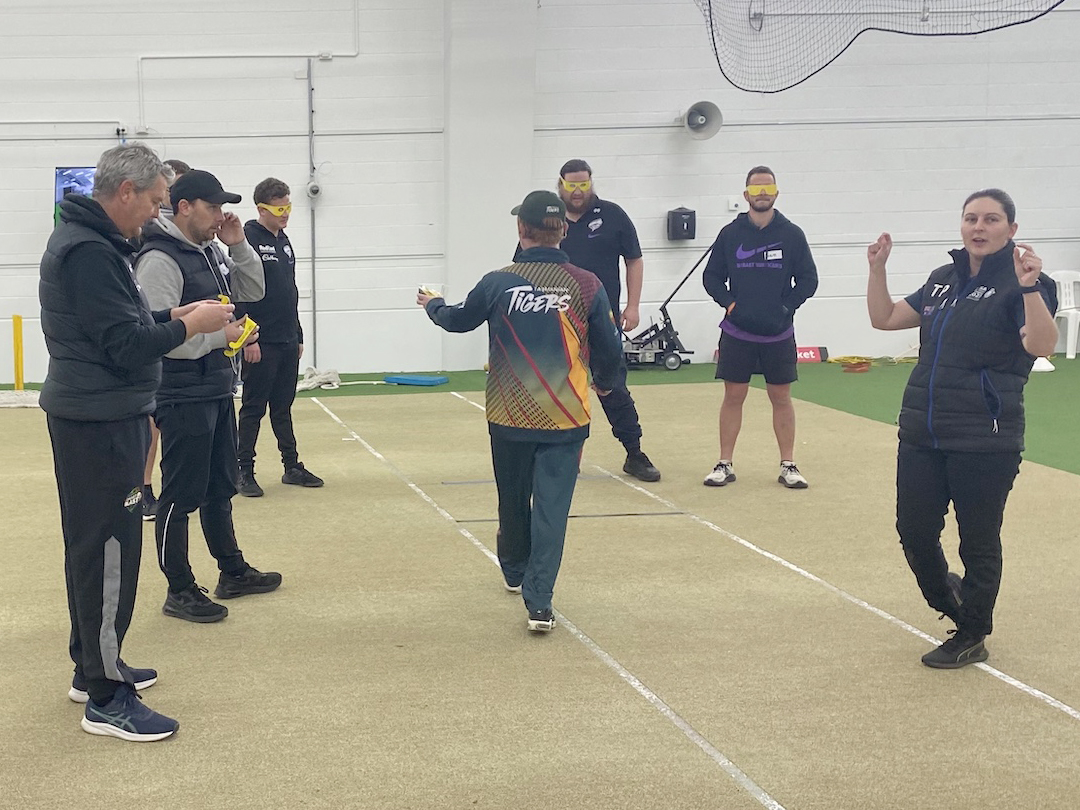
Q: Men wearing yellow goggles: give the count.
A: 3